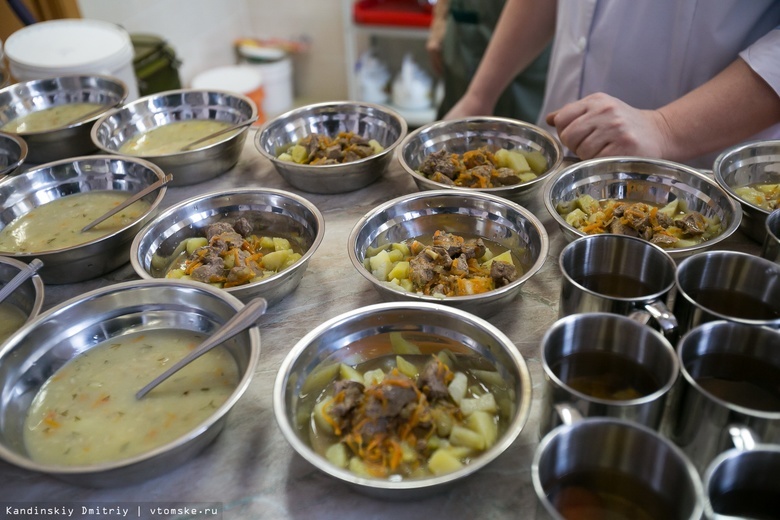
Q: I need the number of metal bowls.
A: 13